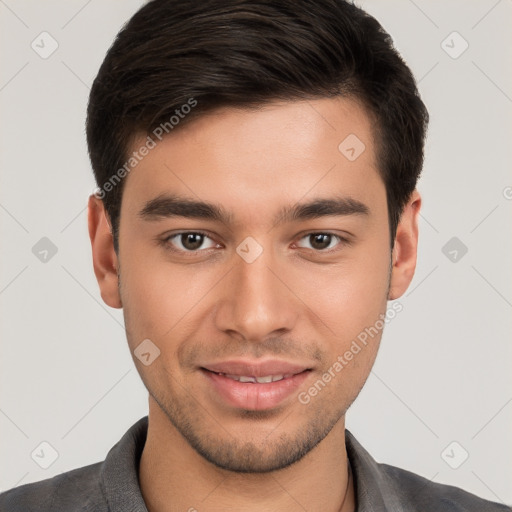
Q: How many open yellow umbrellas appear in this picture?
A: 0